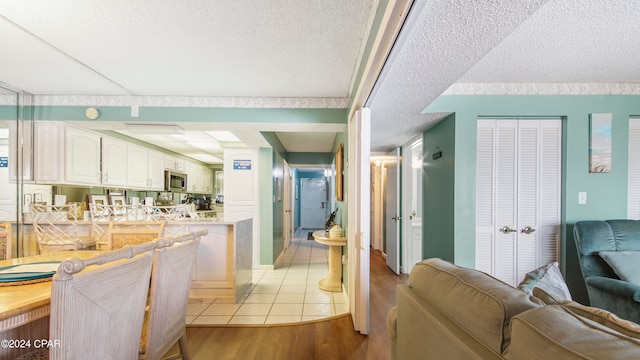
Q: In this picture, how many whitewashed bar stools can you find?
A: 3